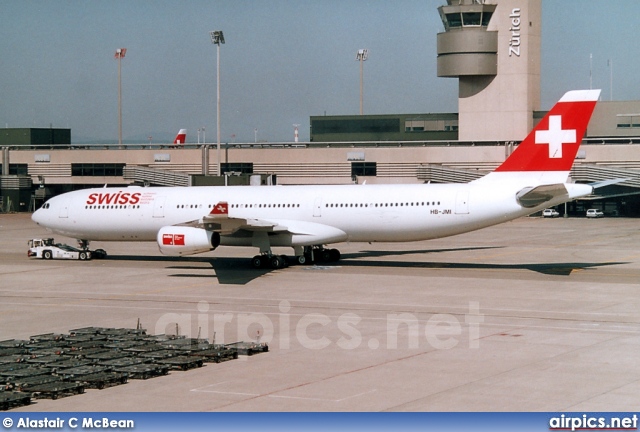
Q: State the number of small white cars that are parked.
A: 2